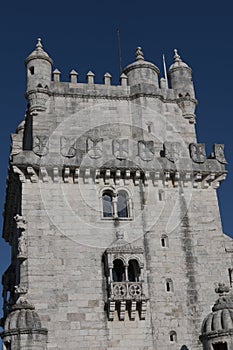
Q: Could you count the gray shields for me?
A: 8